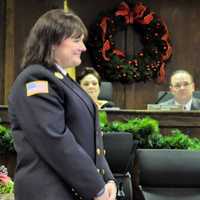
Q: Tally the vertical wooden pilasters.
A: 1